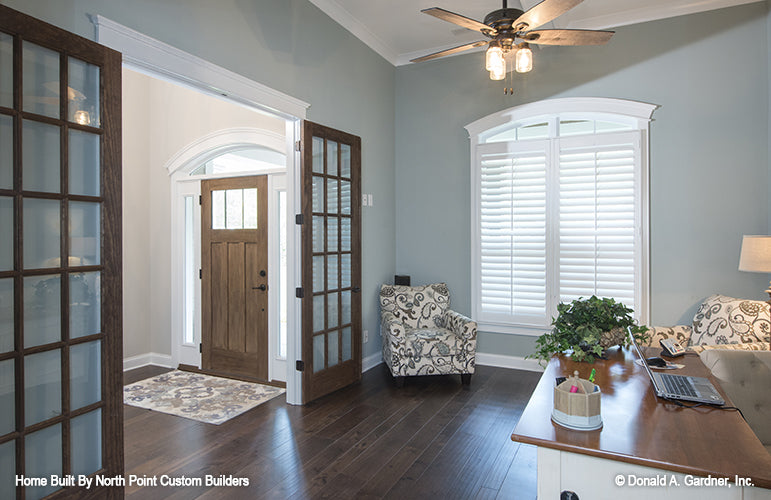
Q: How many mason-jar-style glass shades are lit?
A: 3